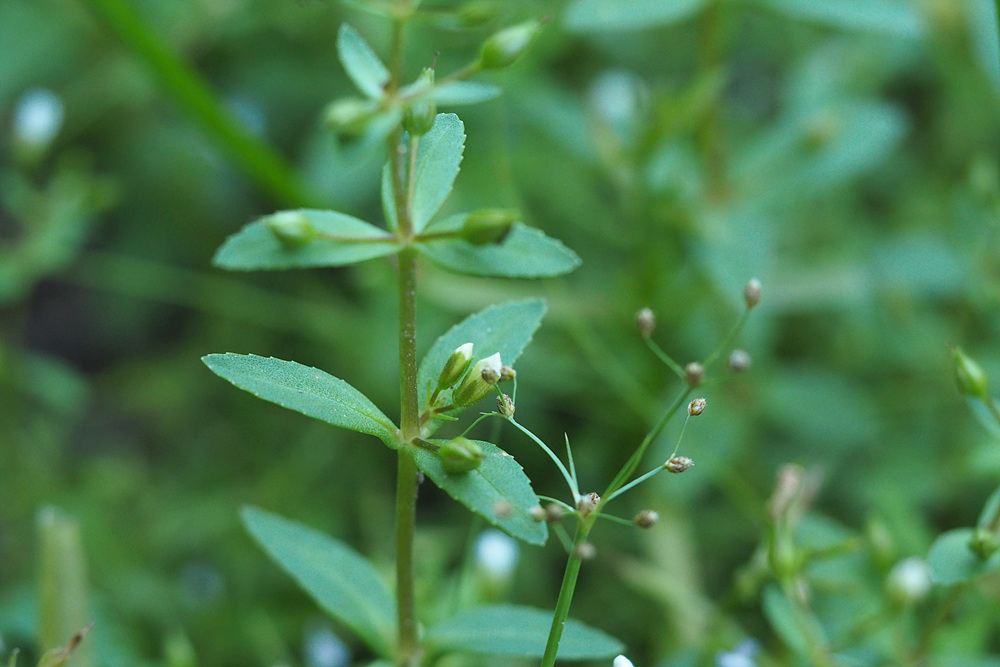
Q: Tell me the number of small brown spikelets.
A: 15